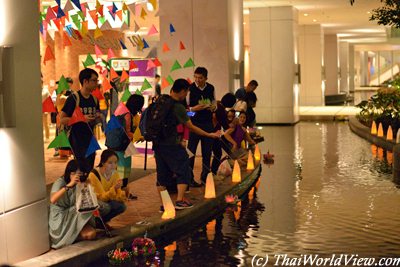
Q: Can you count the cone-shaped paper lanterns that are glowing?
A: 8